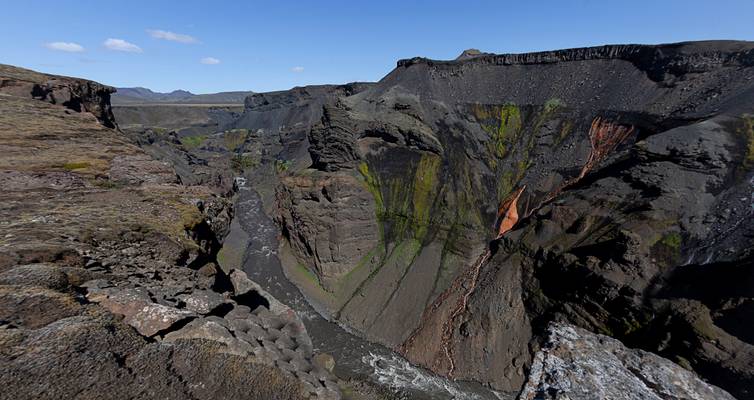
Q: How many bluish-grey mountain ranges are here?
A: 1